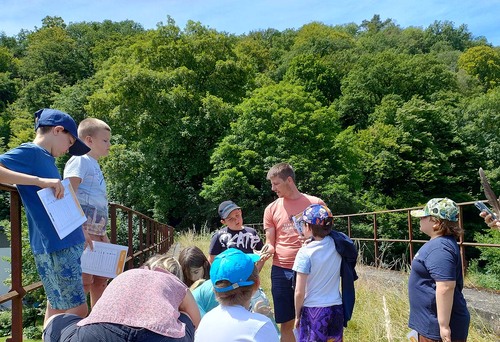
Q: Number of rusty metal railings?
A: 2